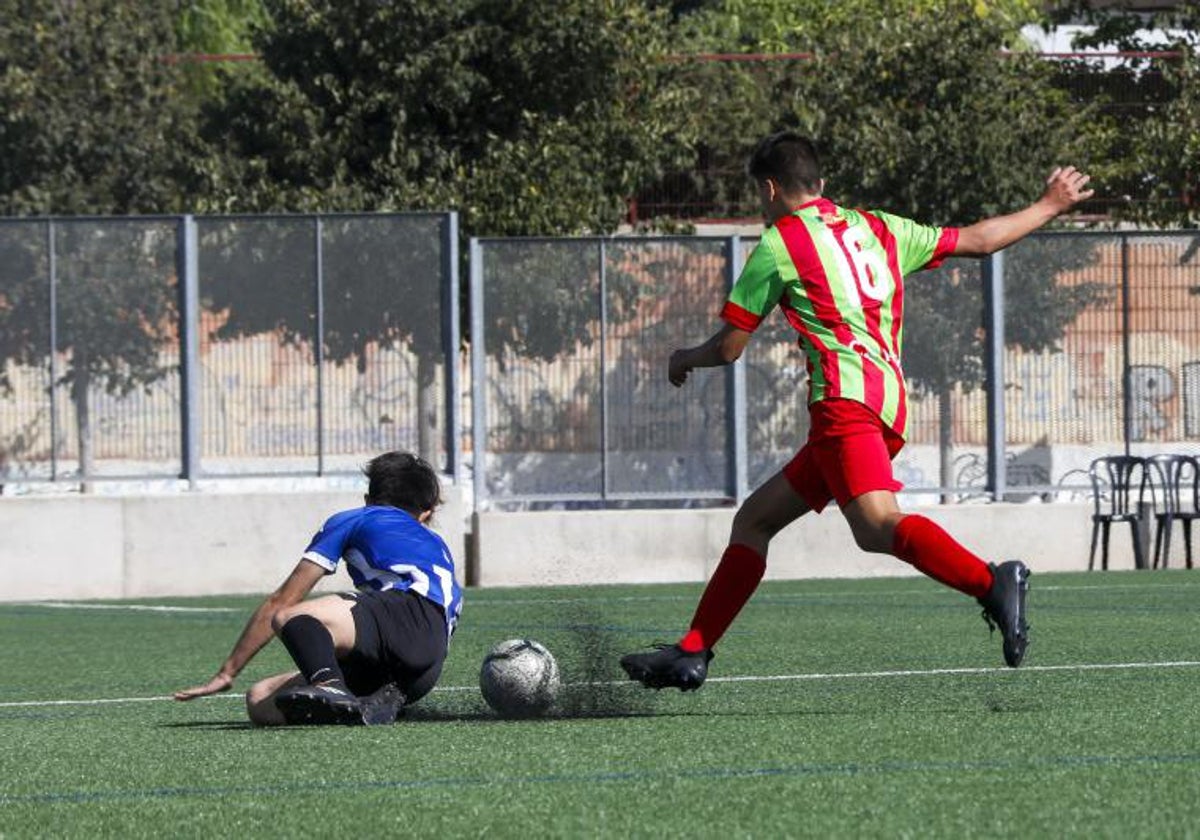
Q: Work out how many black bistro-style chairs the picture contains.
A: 2